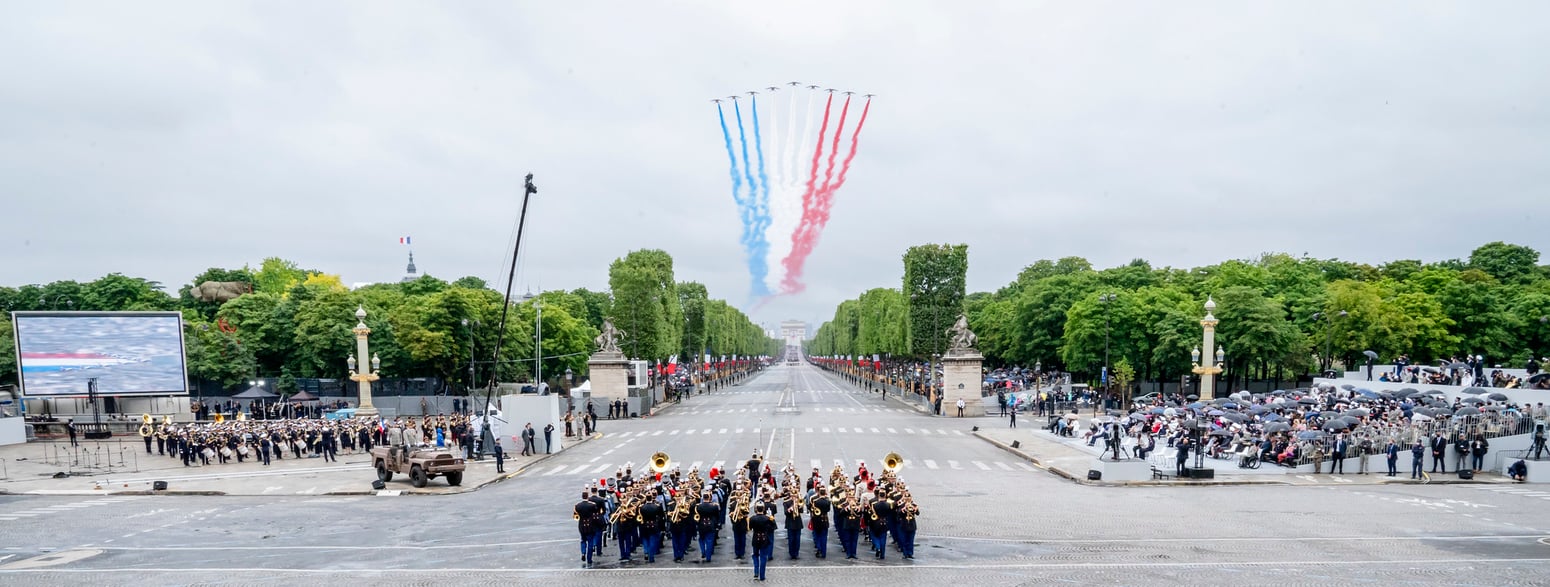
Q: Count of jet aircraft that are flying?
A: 9